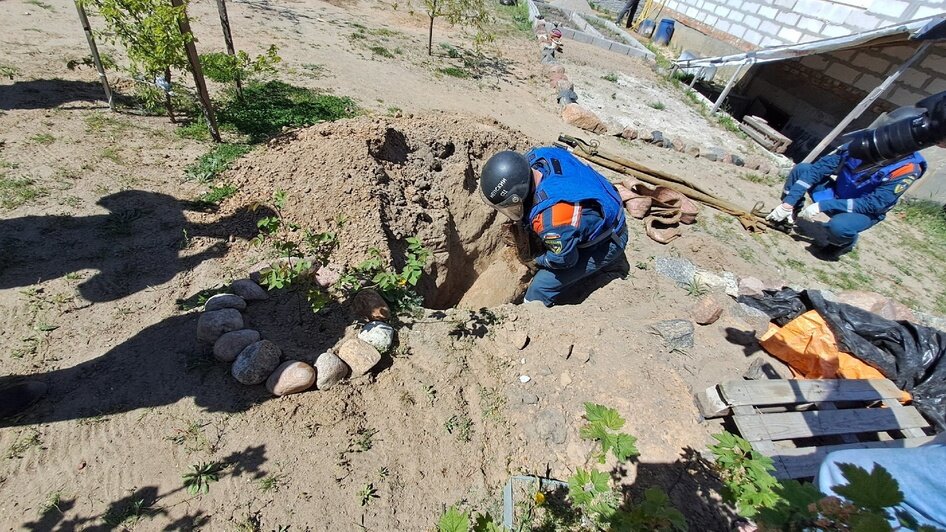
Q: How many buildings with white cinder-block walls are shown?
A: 1